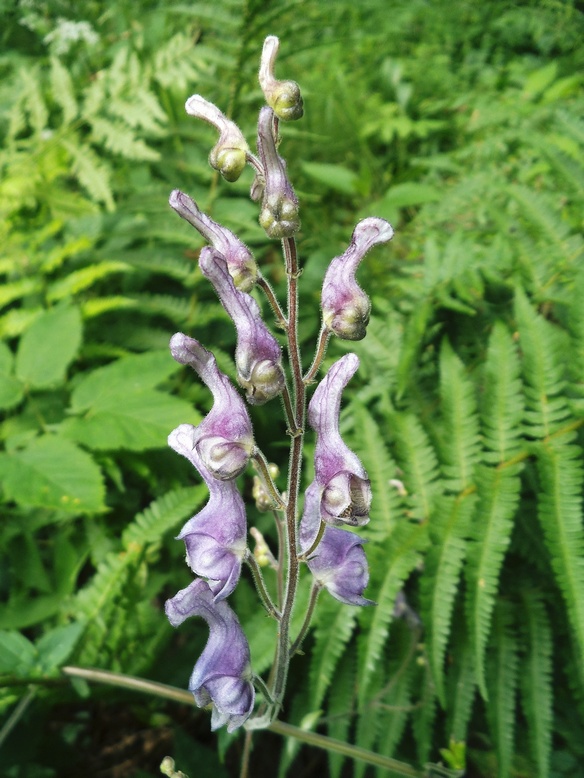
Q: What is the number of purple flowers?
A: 11